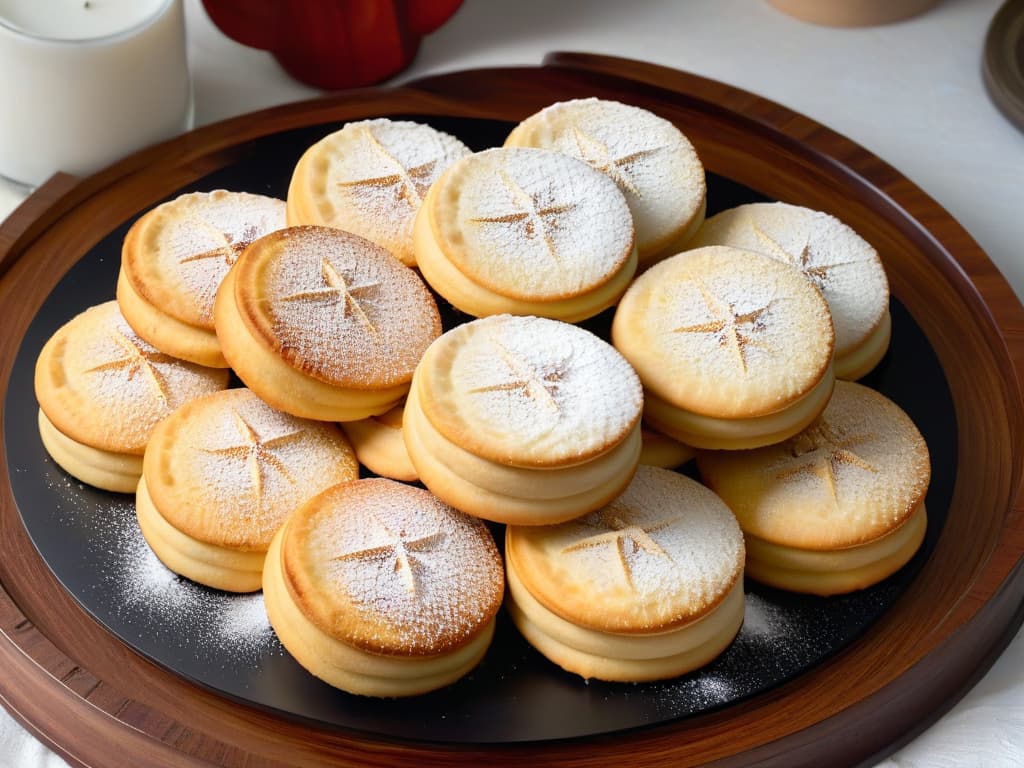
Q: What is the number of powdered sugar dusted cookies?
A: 13